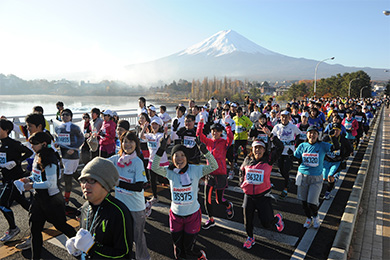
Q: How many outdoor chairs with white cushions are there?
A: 0